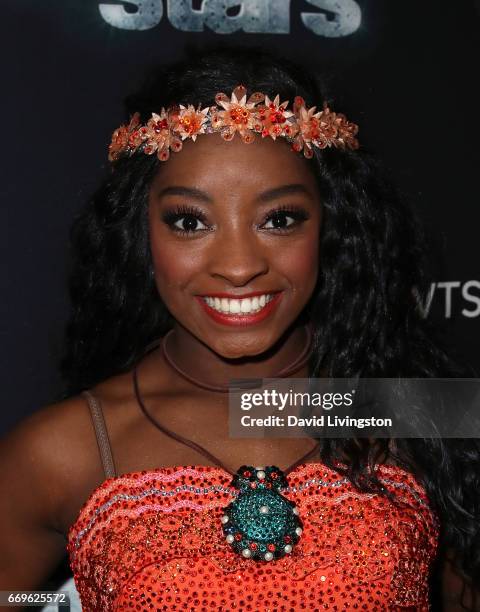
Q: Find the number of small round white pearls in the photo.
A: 9